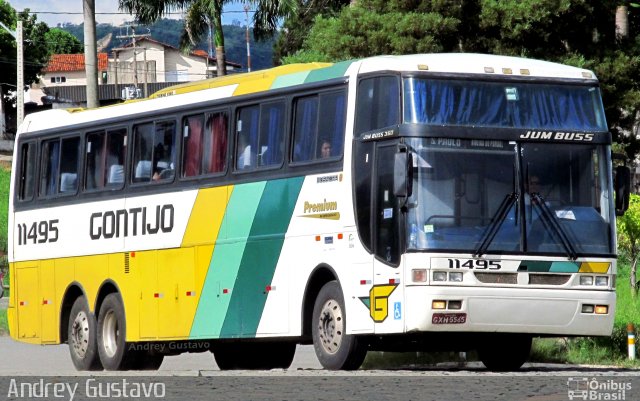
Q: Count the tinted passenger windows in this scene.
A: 7